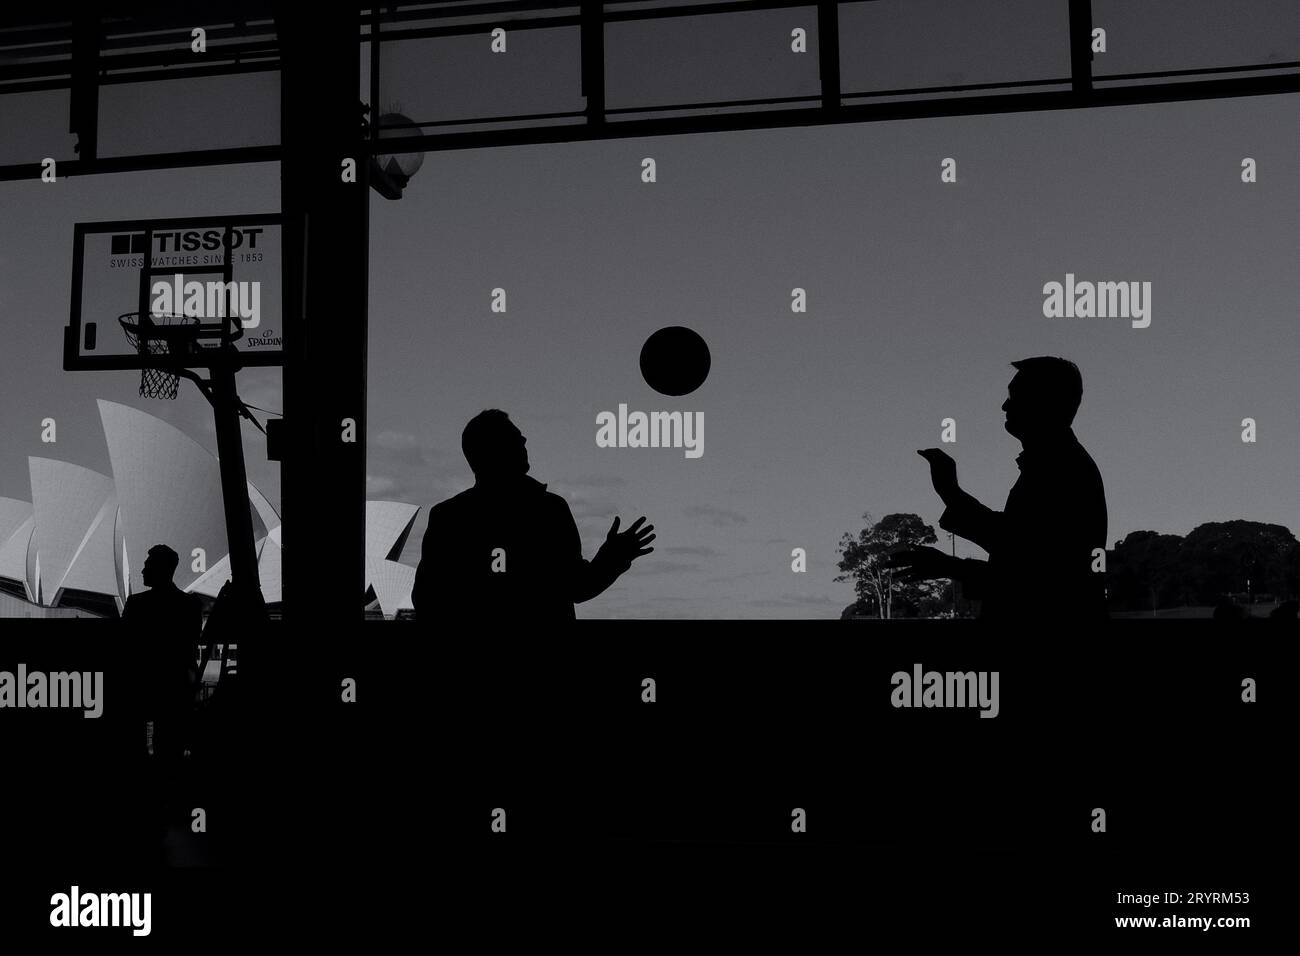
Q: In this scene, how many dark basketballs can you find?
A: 1